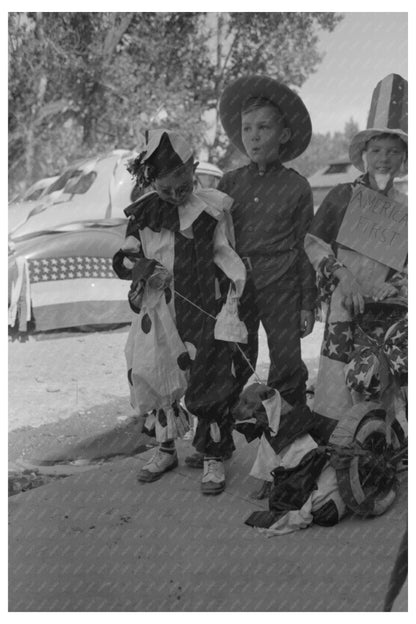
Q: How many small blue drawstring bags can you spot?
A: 0